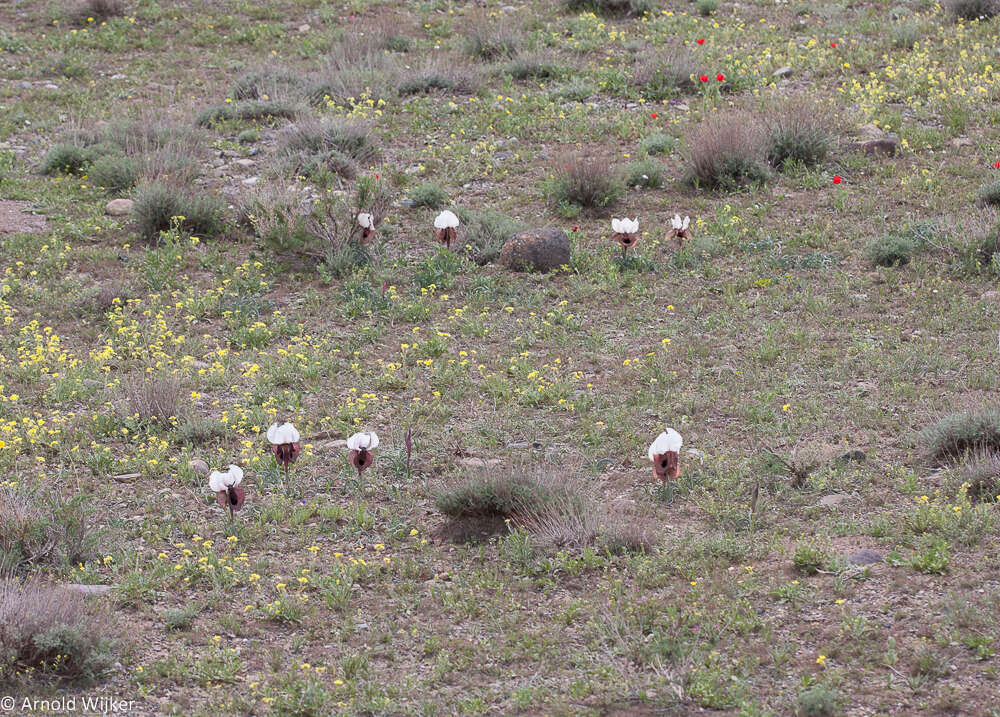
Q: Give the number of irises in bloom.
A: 8